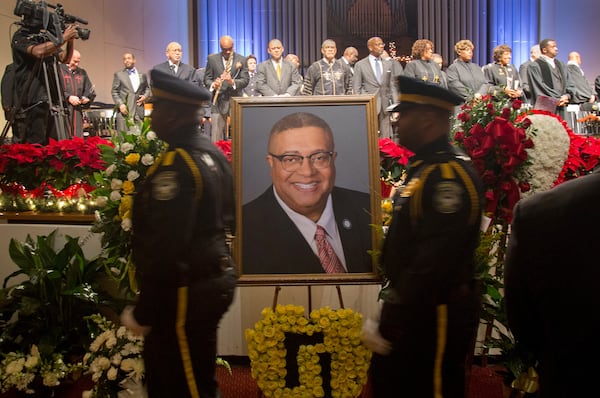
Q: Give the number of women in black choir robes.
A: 3